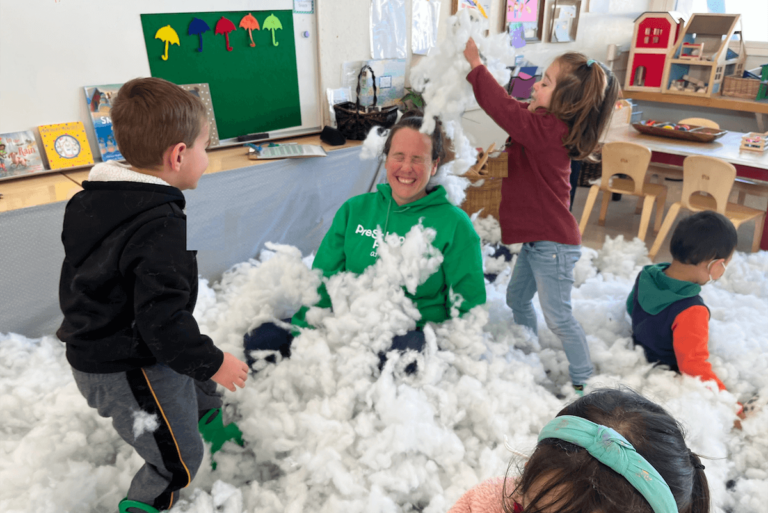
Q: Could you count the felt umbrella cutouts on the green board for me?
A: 5